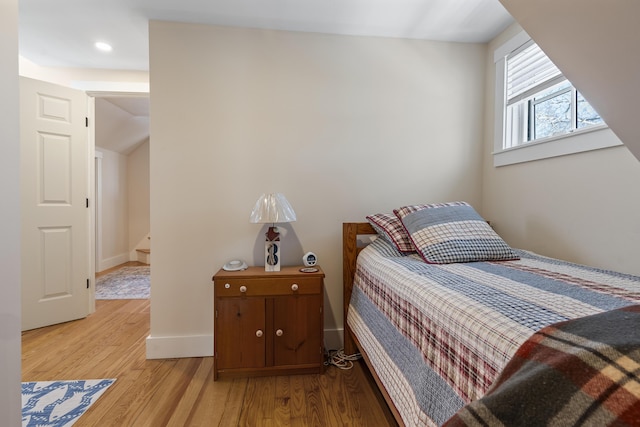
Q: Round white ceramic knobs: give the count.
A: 4